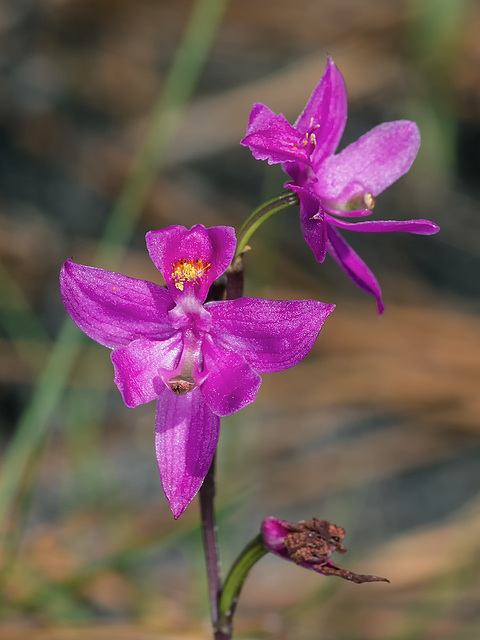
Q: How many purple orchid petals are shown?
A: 12